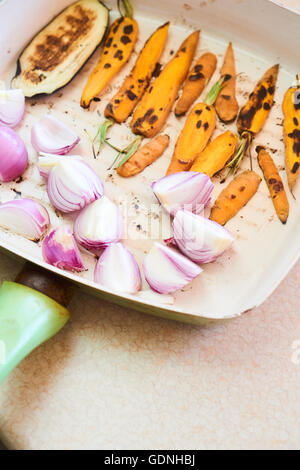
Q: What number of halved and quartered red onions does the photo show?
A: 11